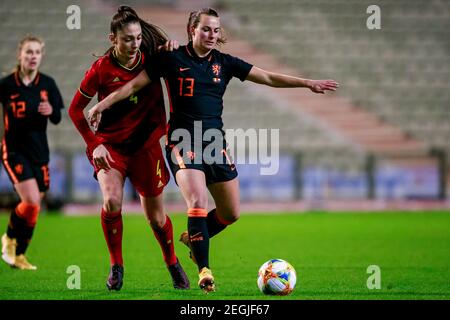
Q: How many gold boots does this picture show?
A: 4